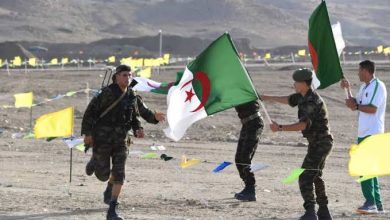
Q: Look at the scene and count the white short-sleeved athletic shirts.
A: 1